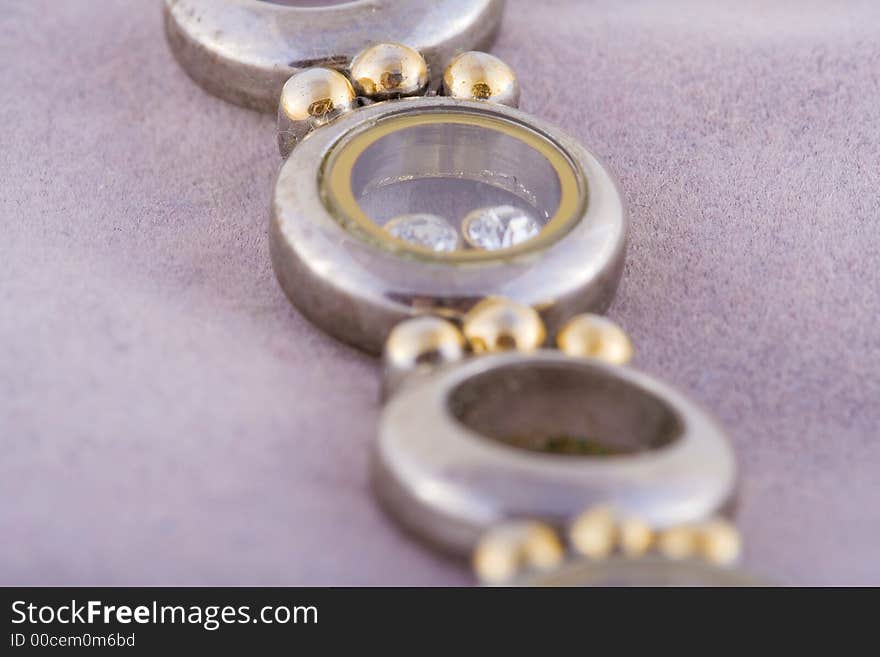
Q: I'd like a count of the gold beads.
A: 9